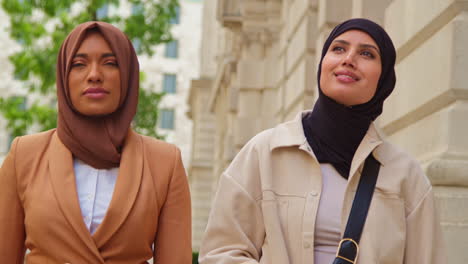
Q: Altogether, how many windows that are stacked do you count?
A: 4